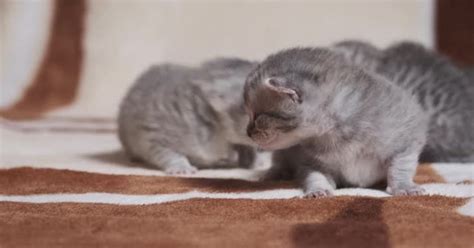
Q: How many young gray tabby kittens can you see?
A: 3